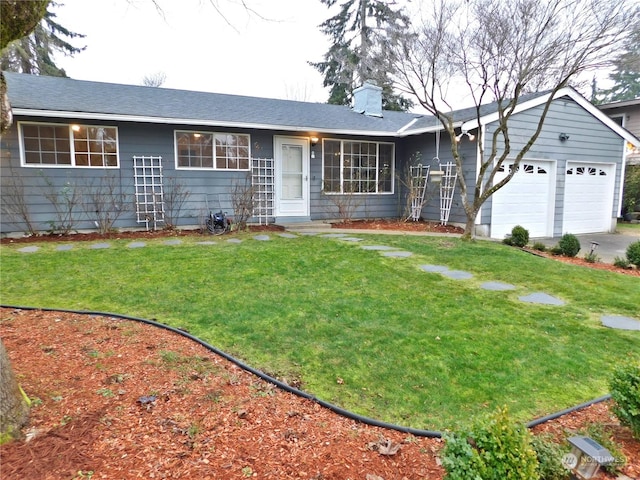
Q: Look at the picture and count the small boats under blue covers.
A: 0